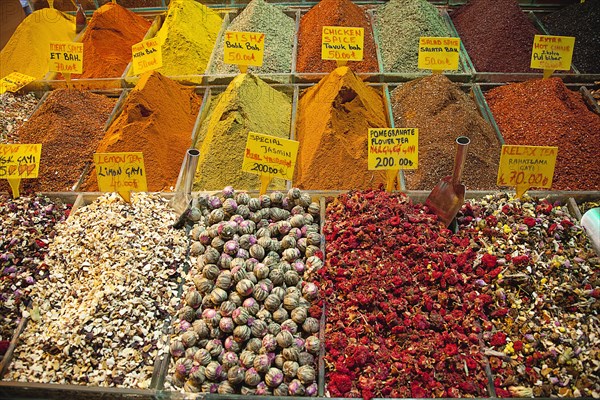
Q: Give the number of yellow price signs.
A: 12